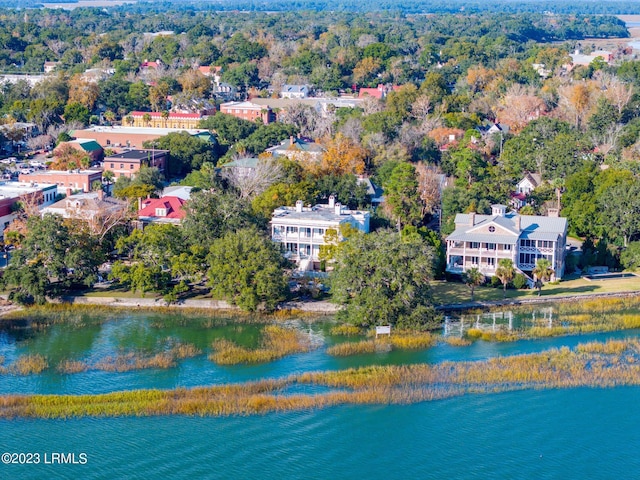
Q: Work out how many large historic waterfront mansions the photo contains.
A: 2